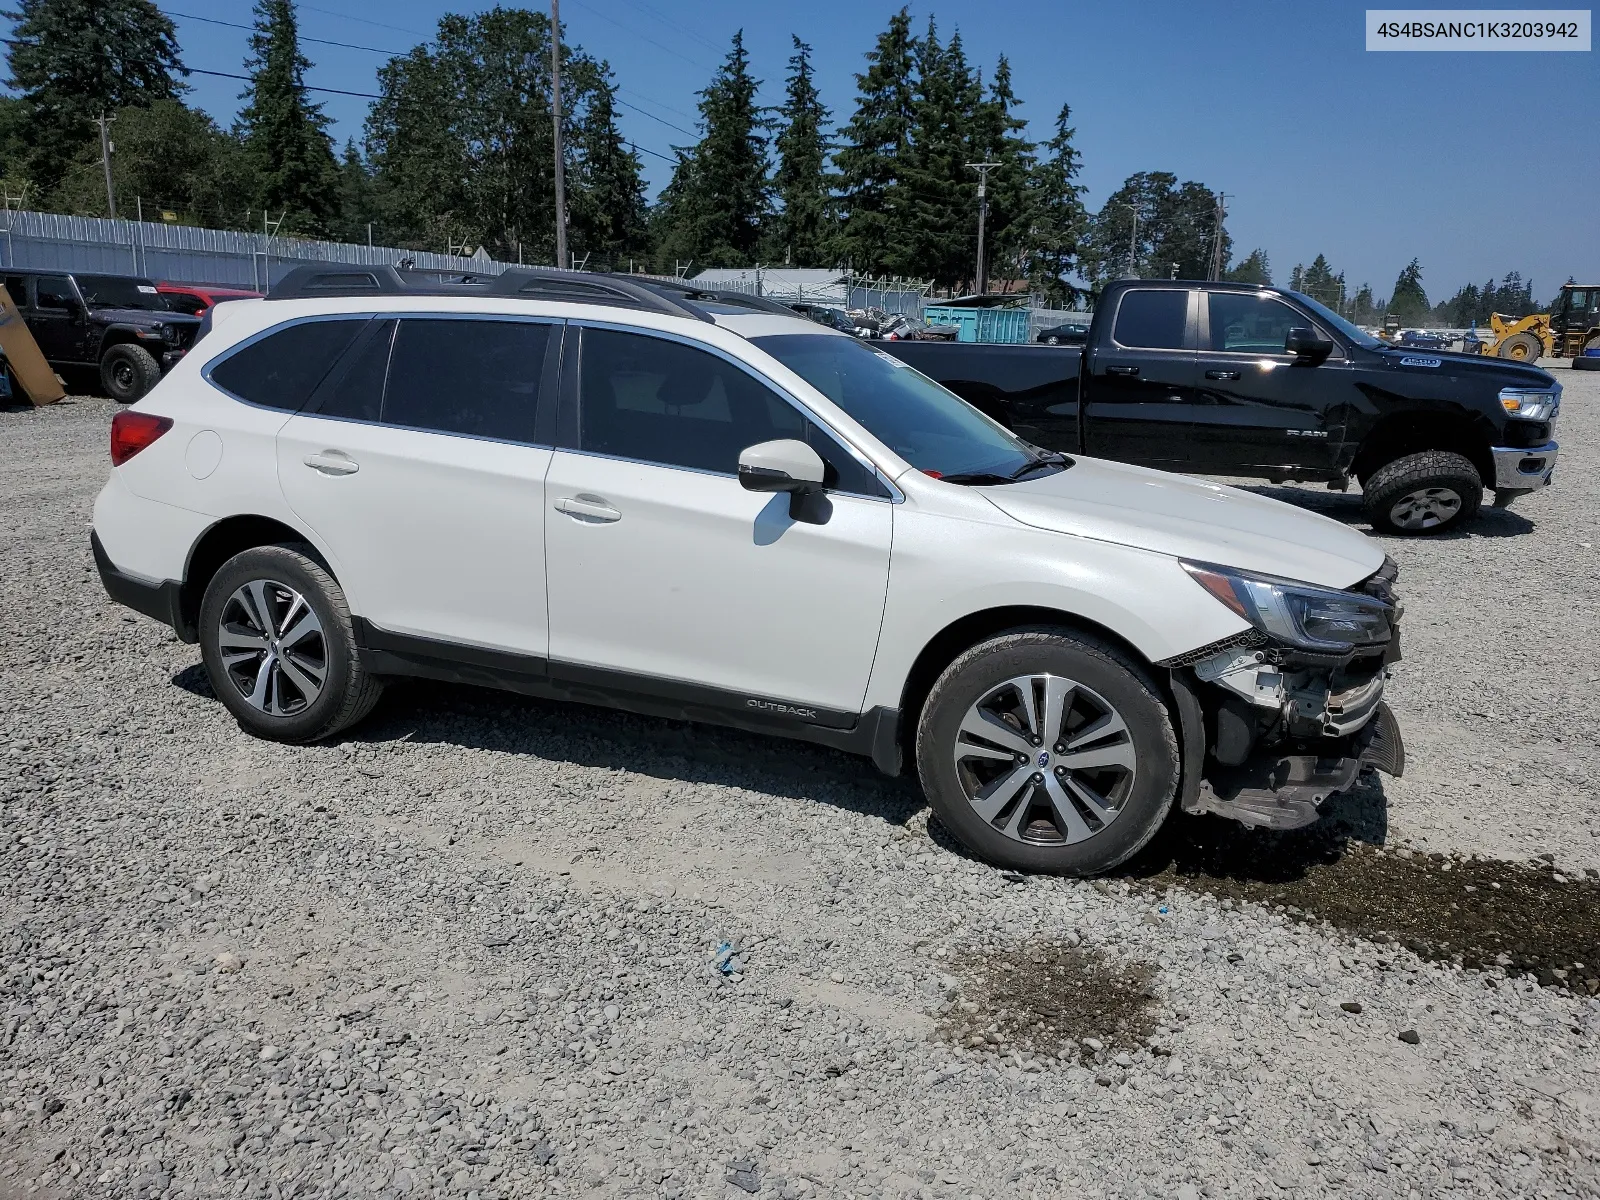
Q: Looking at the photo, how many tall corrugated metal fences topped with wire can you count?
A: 1